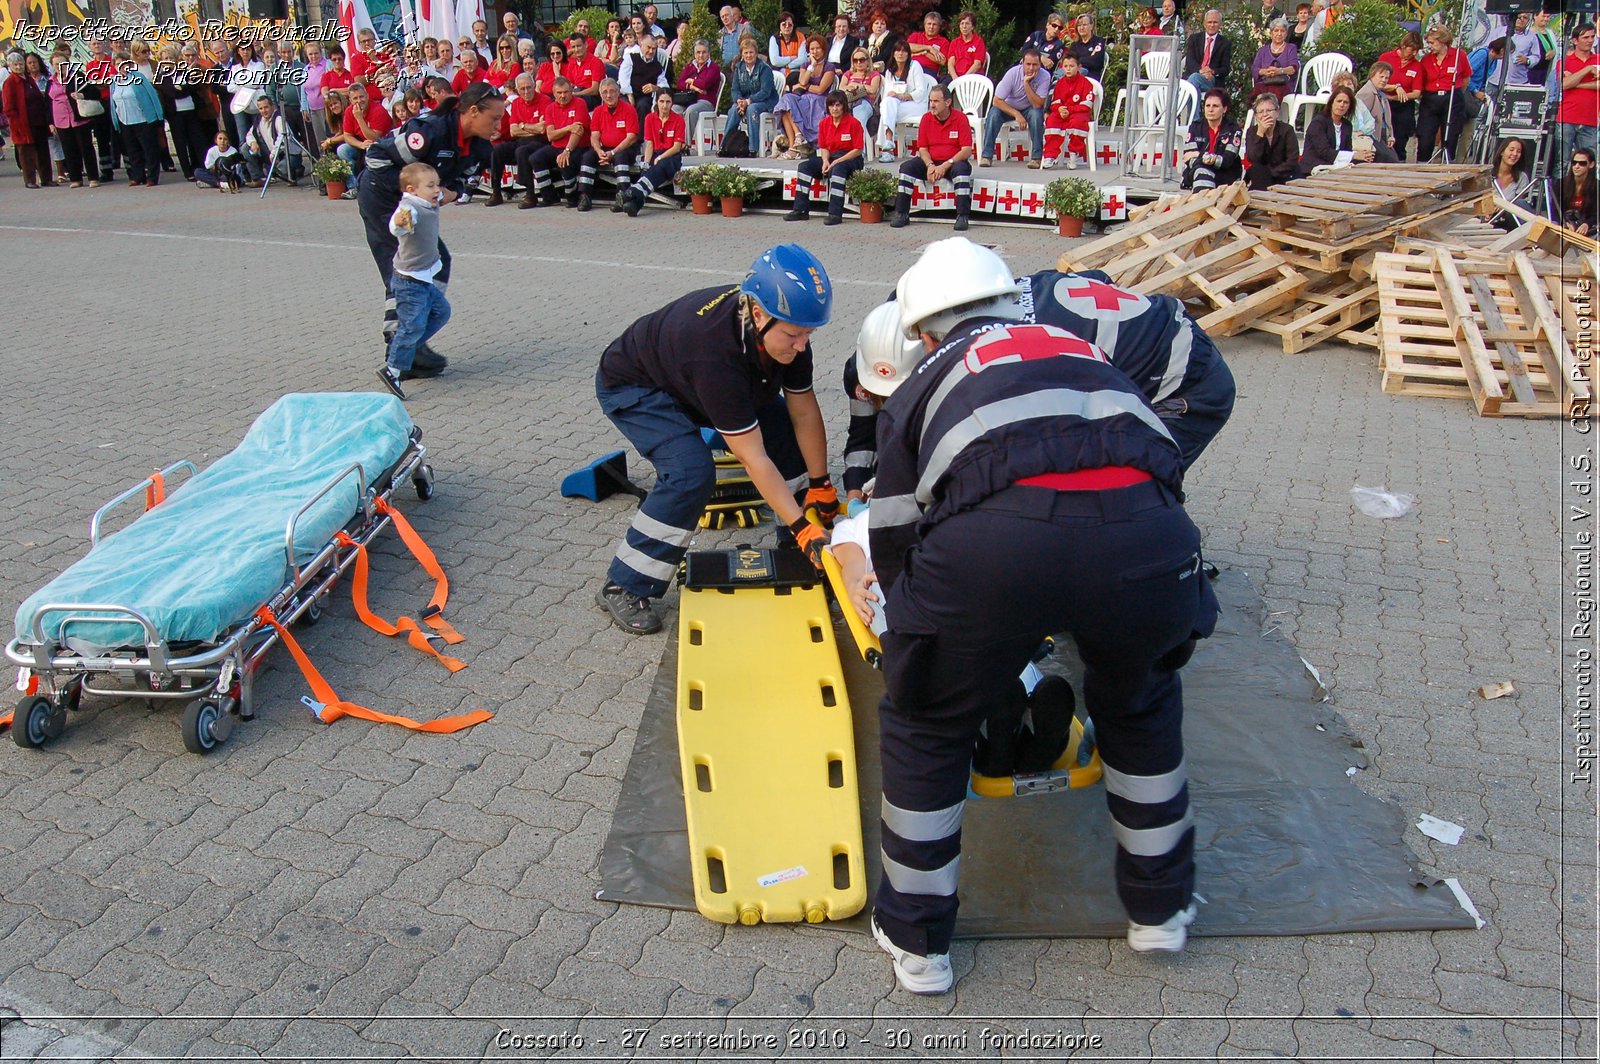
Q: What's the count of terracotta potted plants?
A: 5